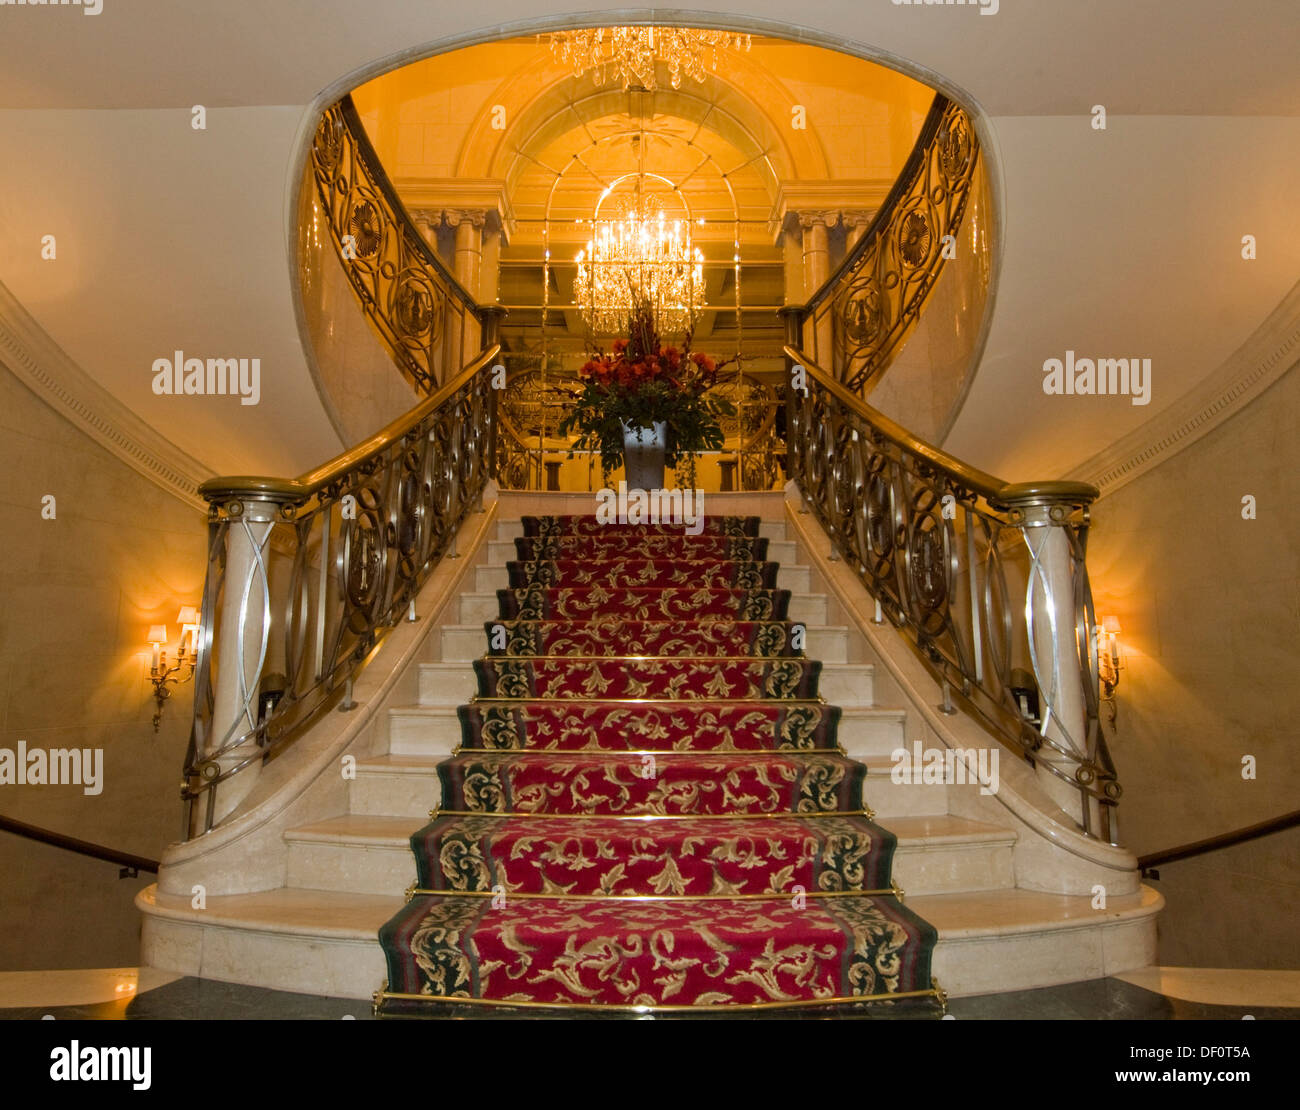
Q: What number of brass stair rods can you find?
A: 6